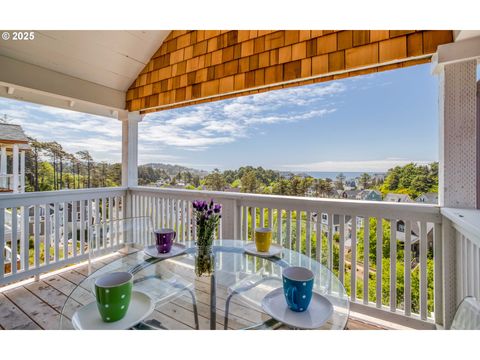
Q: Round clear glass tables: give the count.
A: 1